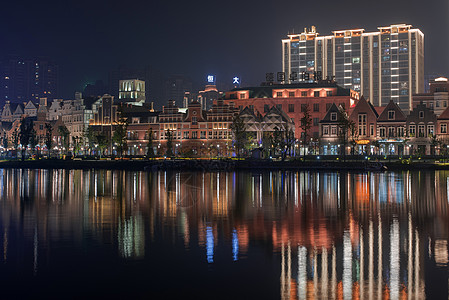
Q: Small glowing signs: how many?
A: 2